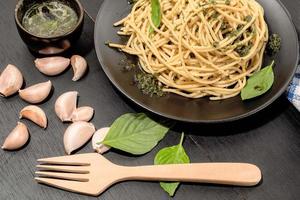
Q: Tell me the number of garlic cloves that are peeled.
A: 0